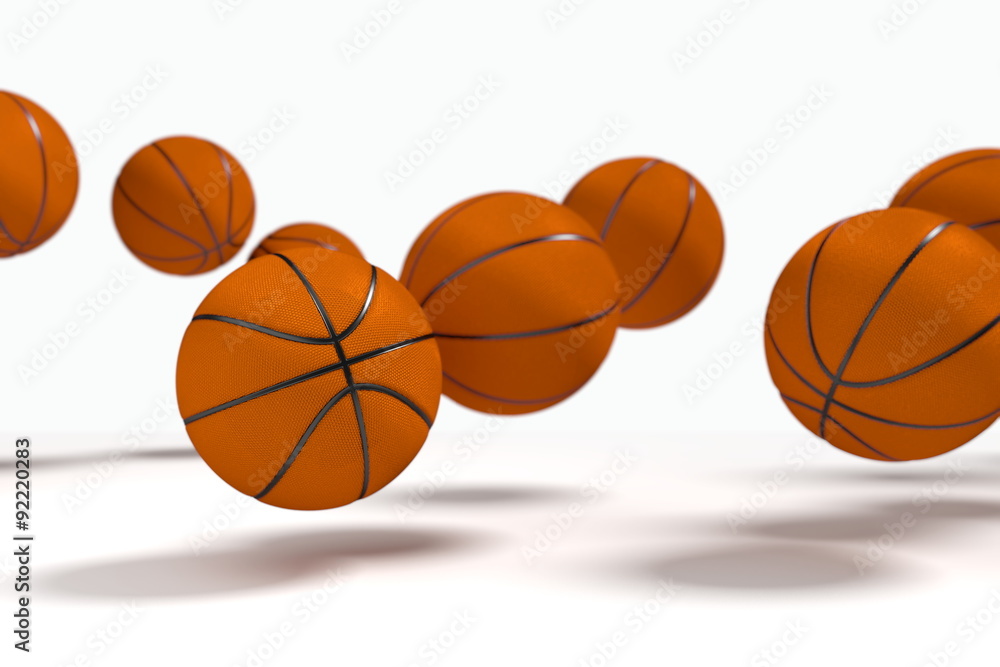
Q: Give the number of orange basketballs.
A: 8